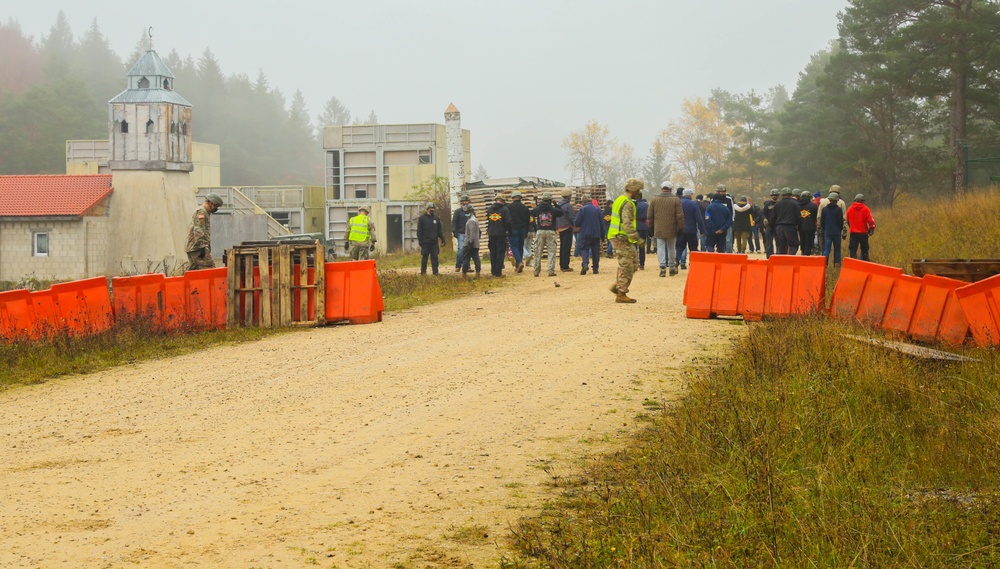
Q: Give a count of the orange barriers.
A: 6